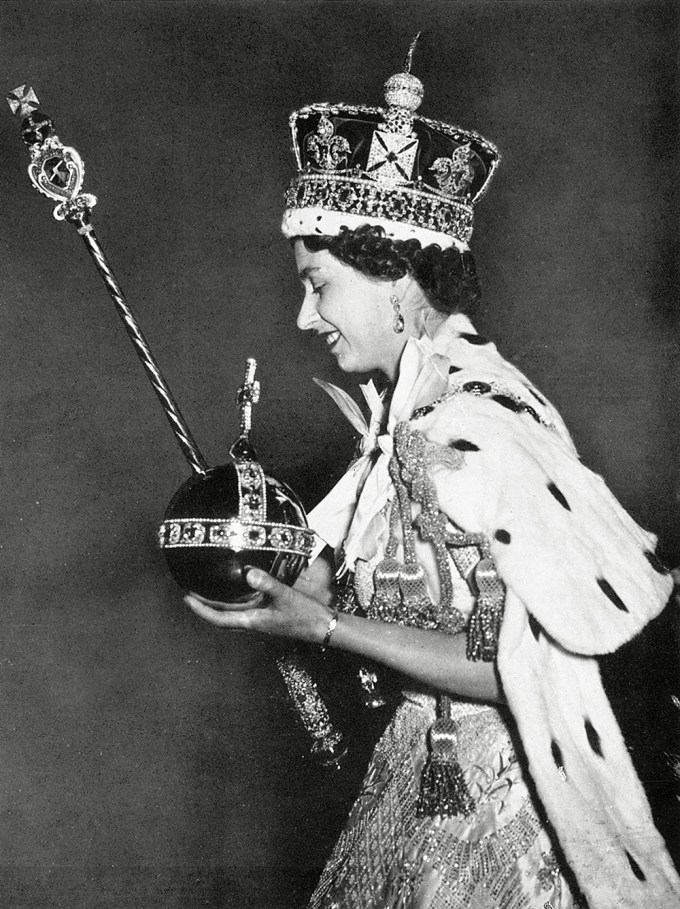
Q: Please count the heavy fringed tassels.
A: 4